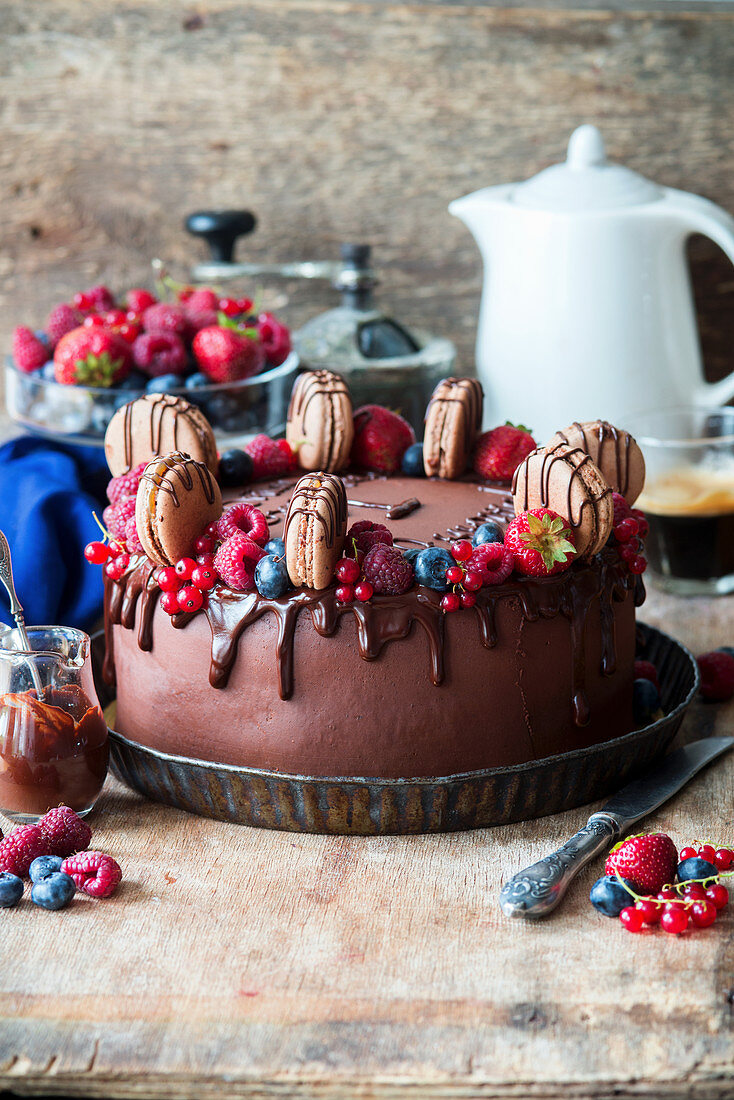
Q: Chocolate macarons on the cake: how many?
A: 7